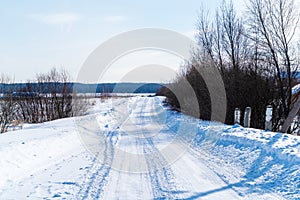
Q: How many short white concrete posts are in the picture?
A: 3